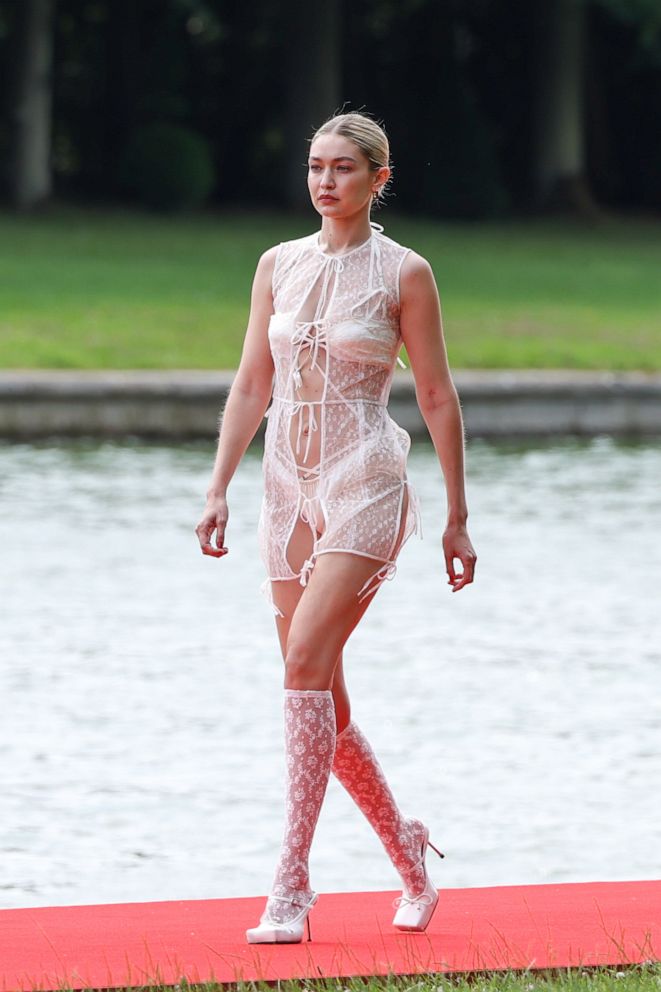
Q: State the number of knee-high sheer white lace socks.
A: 2